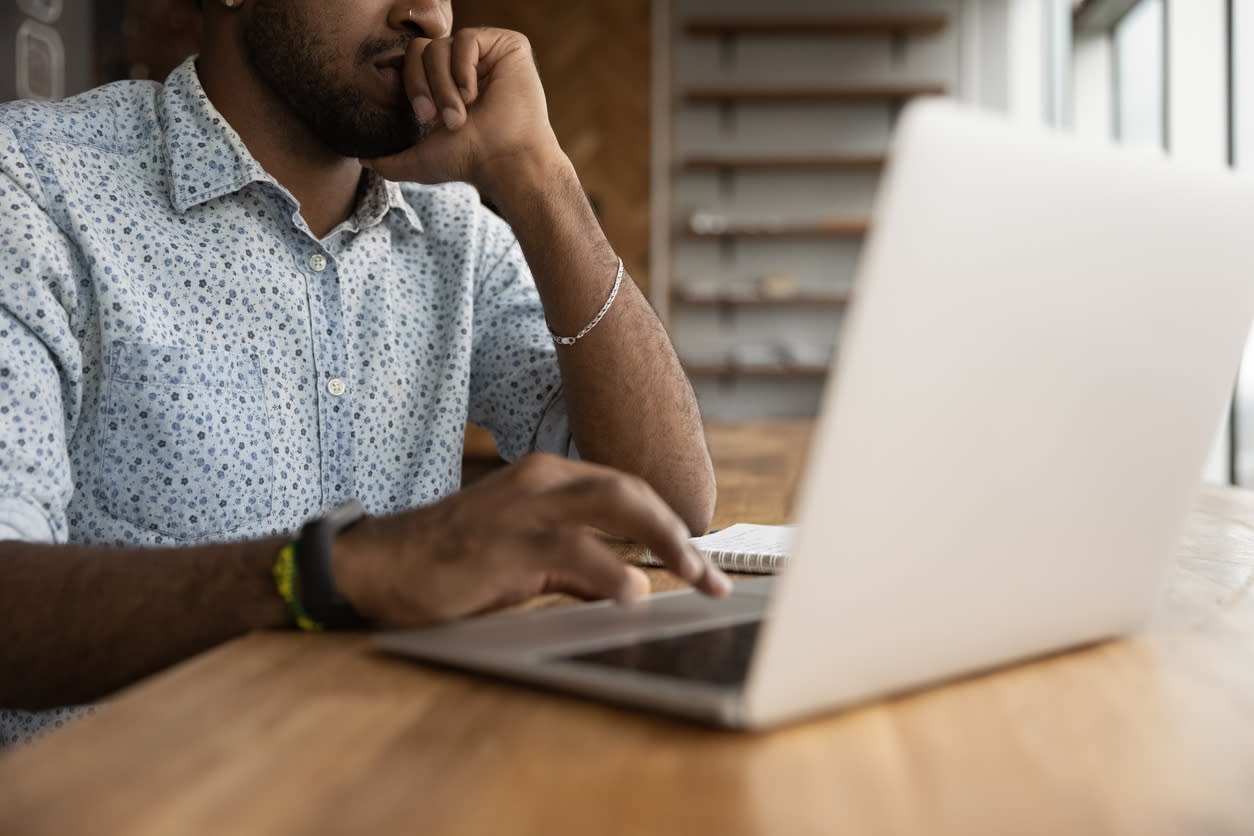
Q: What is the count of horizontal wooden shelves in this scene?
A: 6